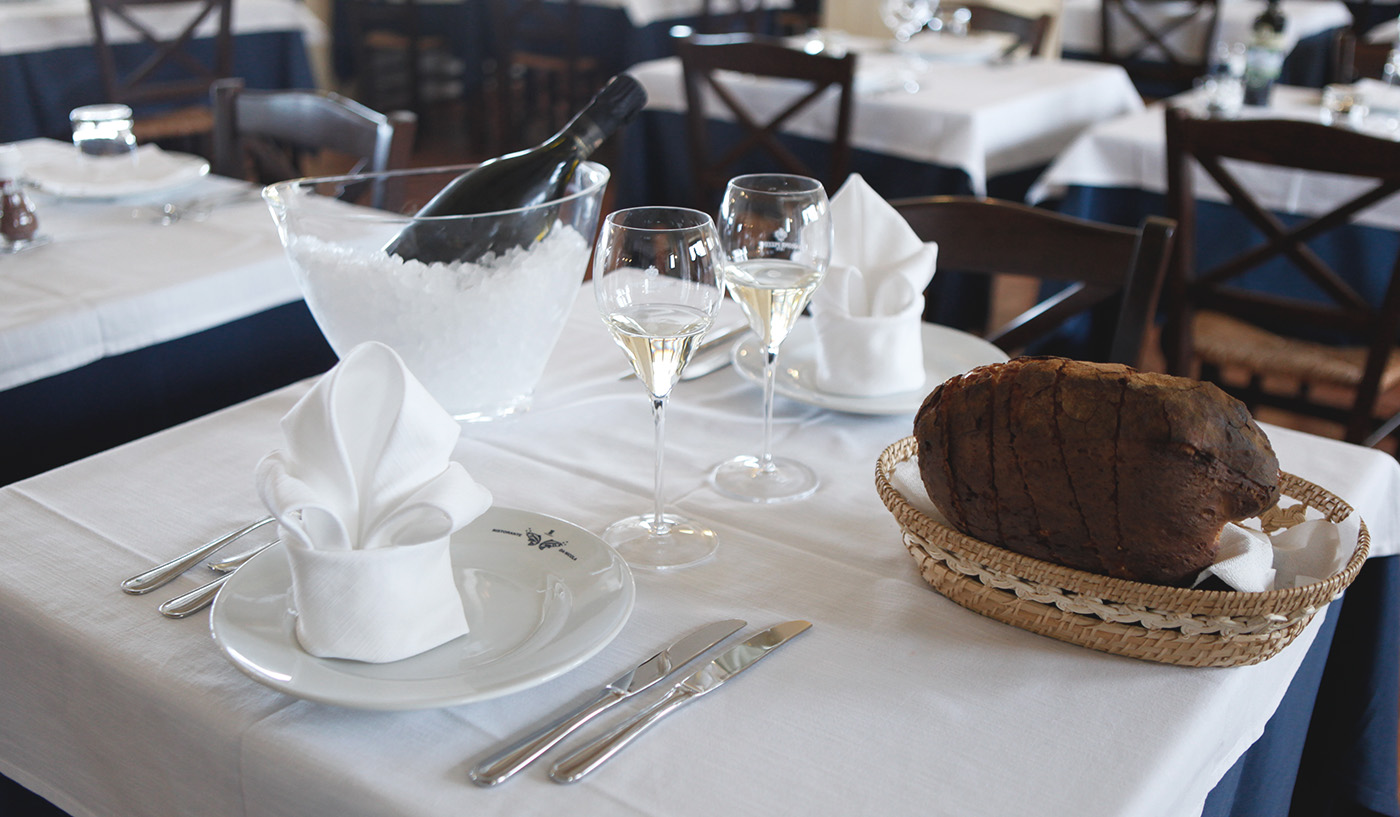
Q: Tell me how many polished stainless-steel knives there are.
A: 2